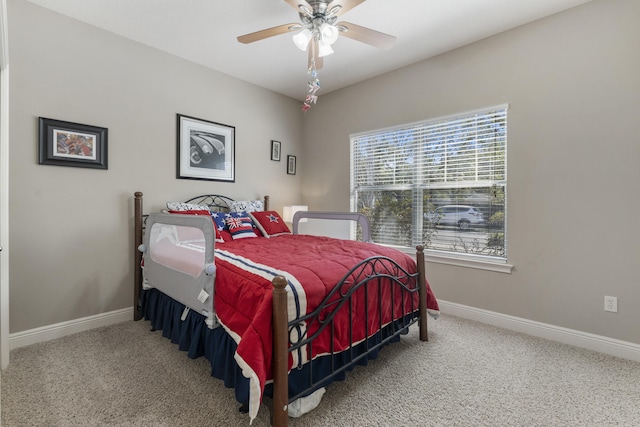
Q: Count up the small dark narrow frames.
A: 2